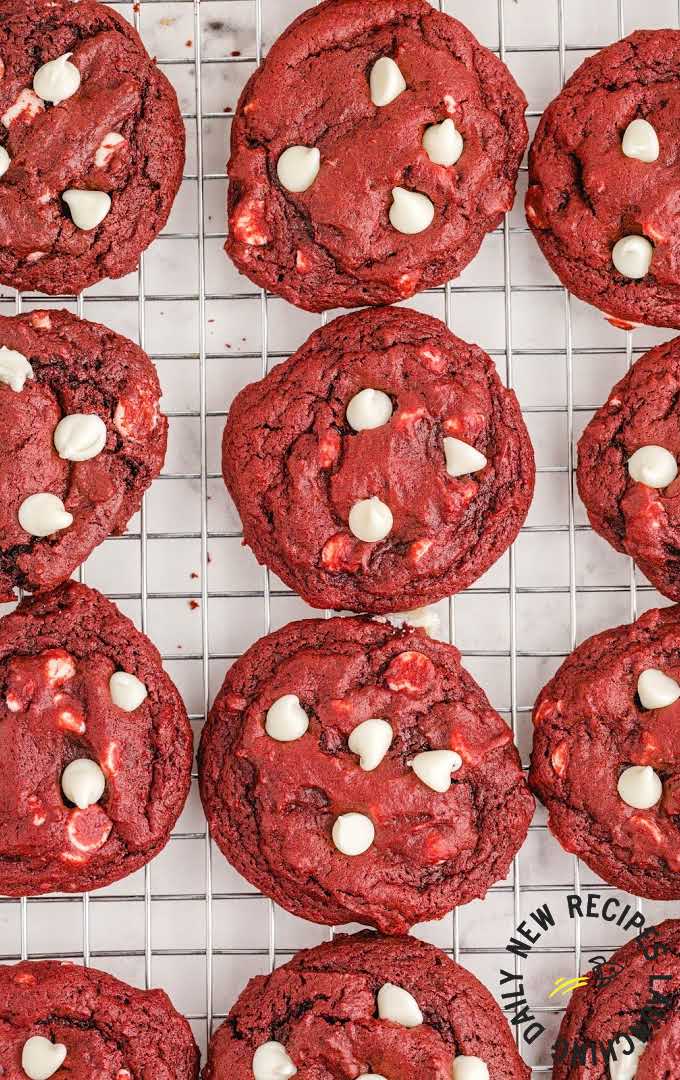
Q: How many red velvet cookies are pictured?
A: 12